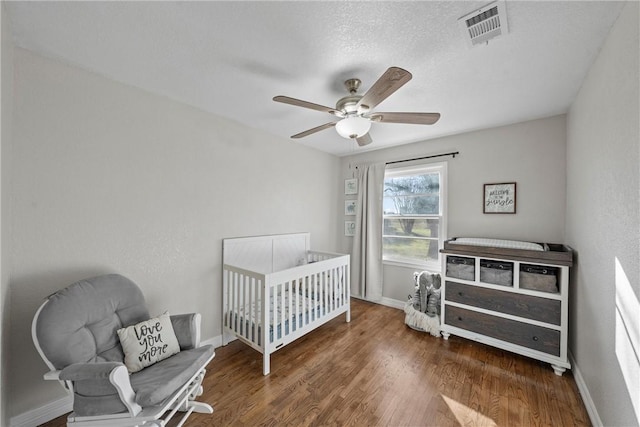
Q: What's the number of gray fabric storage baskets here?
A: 3